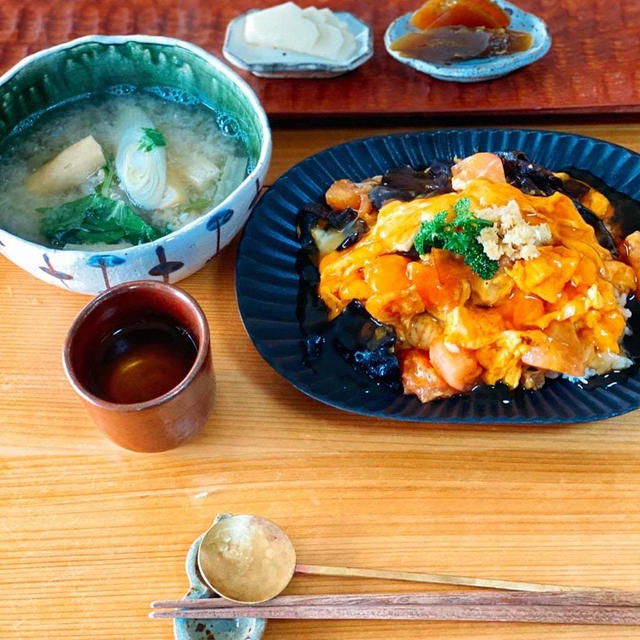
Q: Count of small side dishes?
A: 2